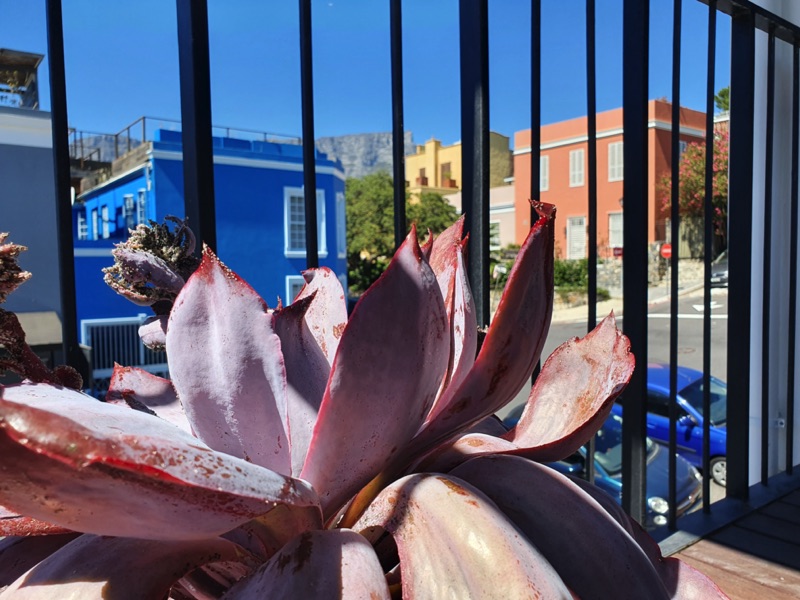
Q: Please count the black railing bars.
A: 13